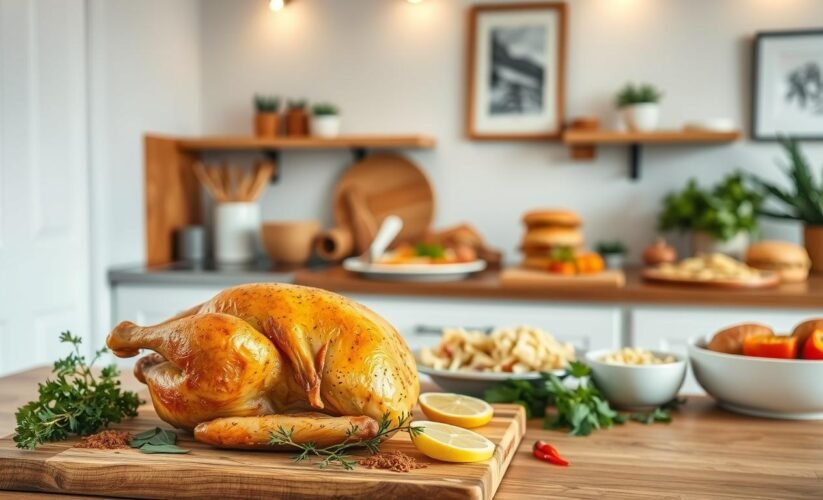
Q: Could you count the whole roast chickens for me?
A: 1